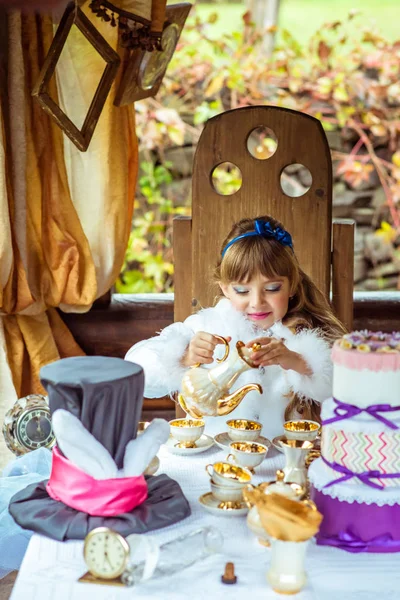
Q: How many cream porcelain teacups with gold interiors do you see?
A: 6